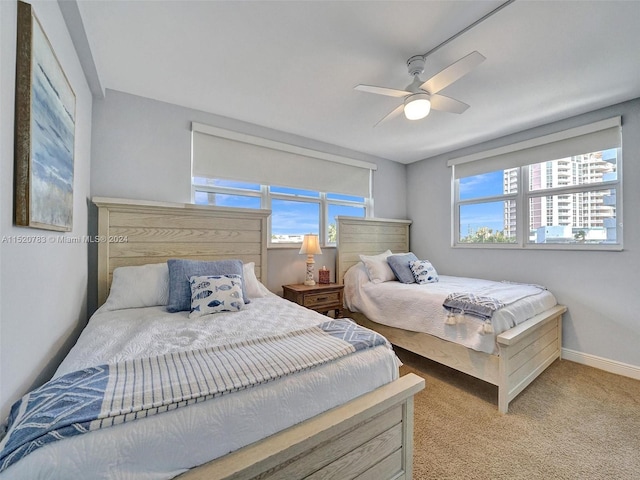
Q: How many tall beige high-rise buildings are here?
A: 1